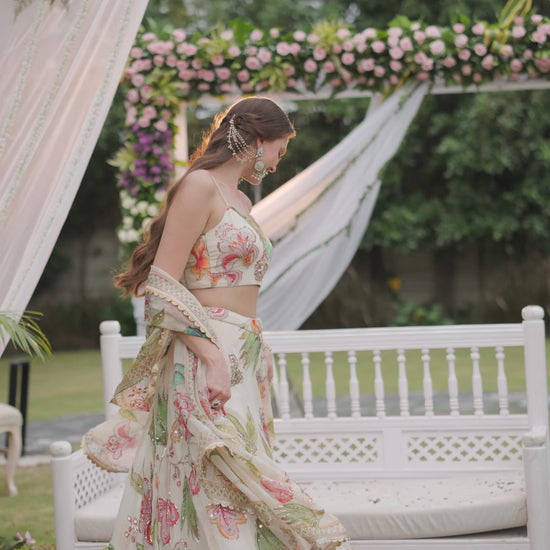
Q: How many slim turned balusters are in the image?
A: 10